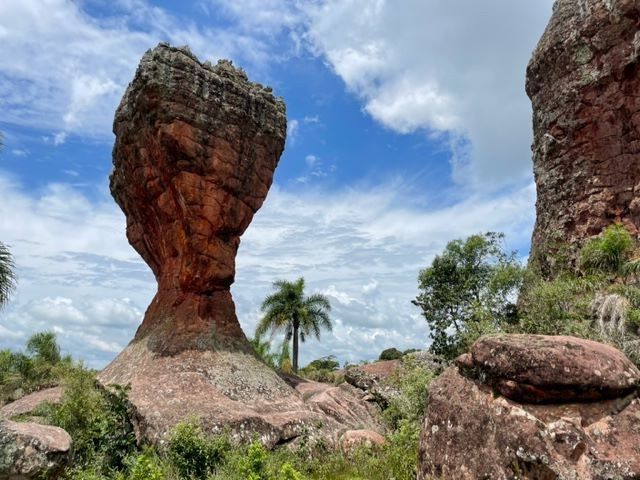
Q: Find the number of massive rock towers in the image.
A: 2